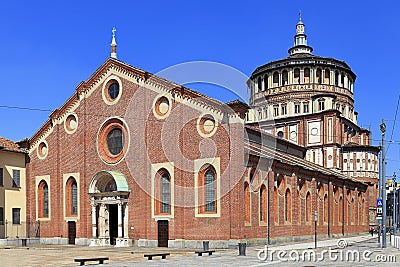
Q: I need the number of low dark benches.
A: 3